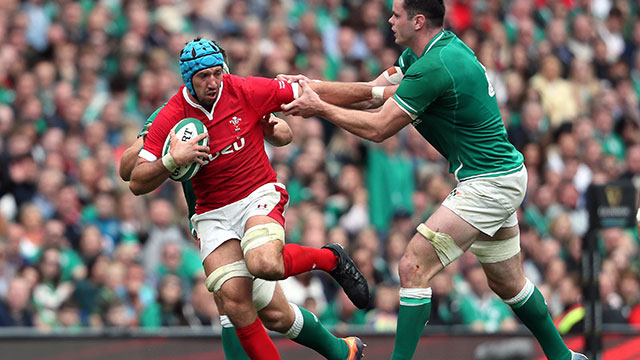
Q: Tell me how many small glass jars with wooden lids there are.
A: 0